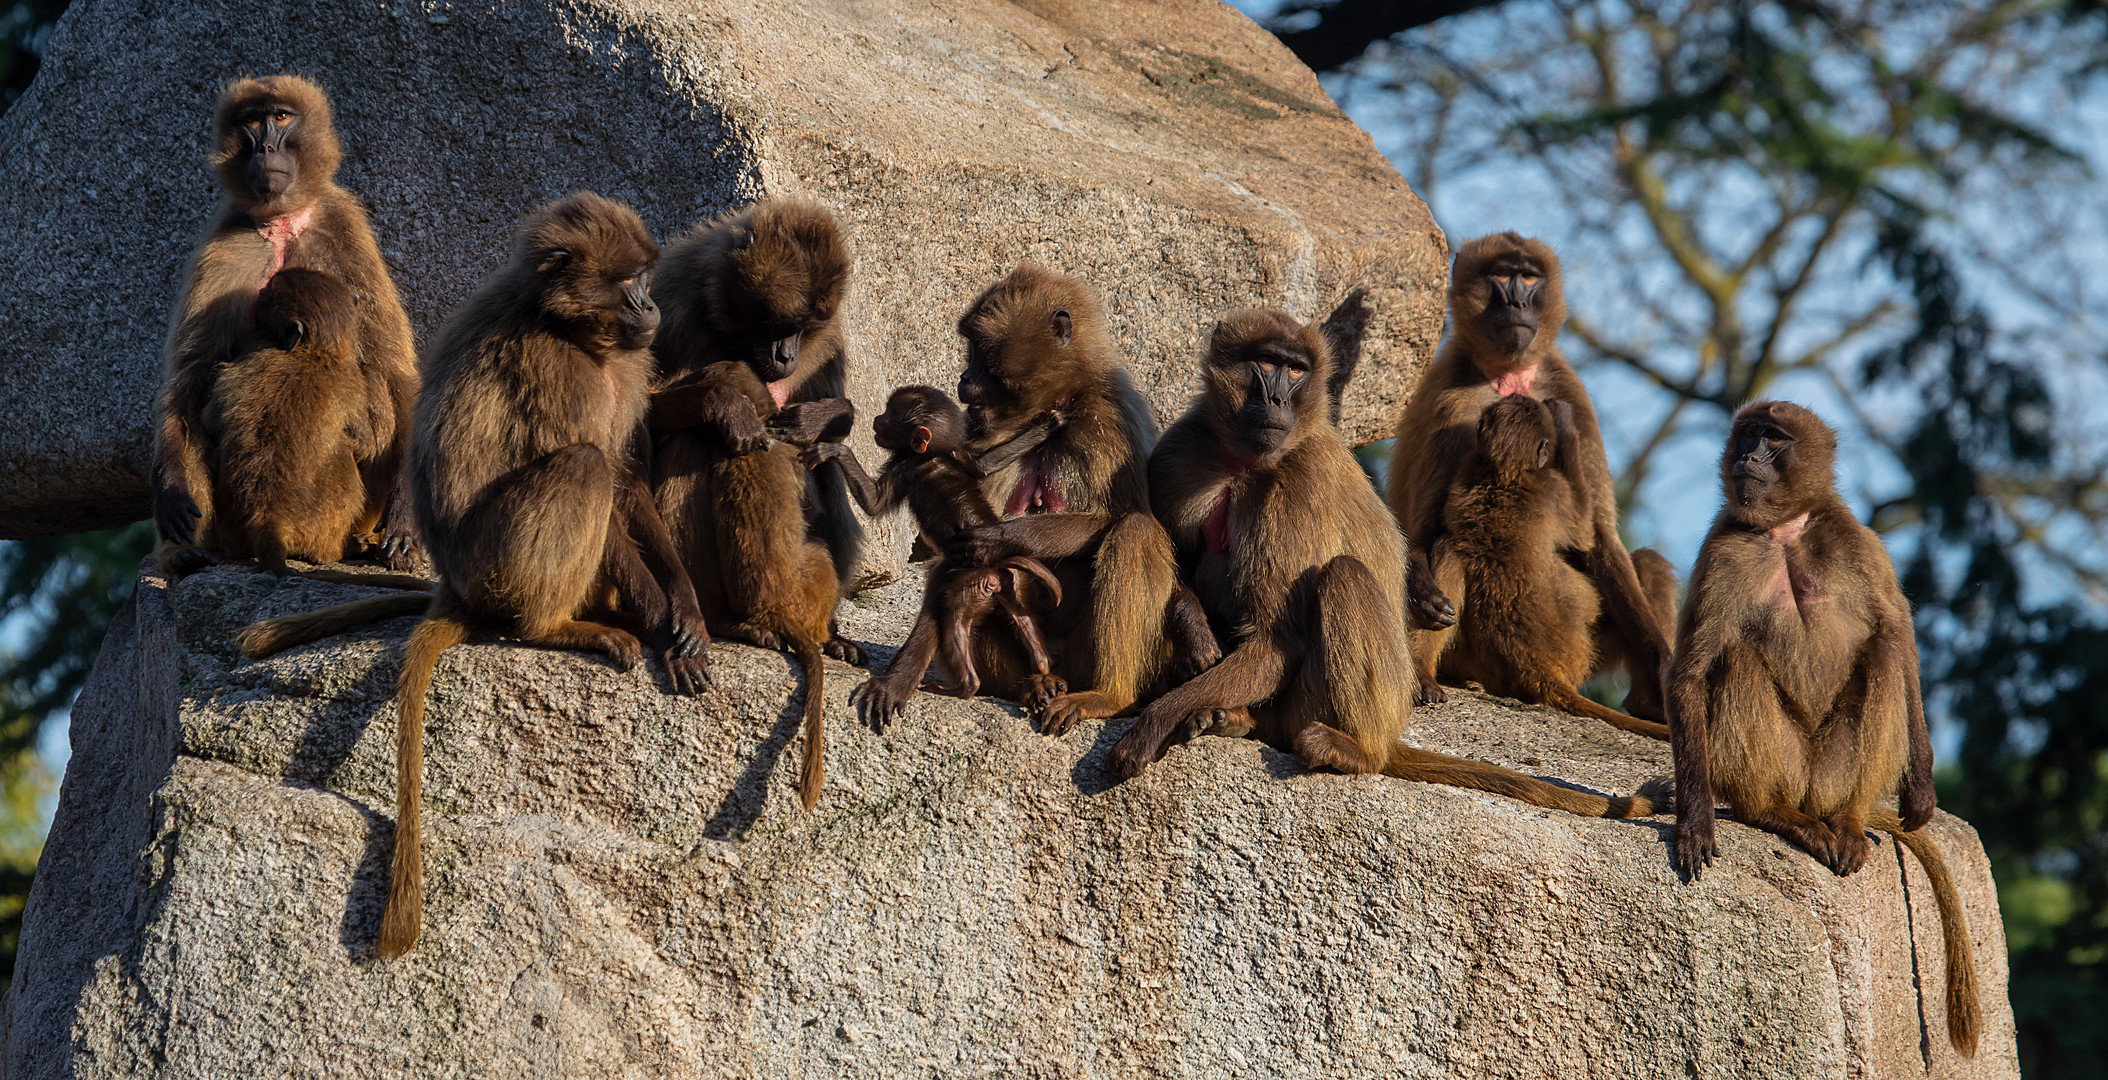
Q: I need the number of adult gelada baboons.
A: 7